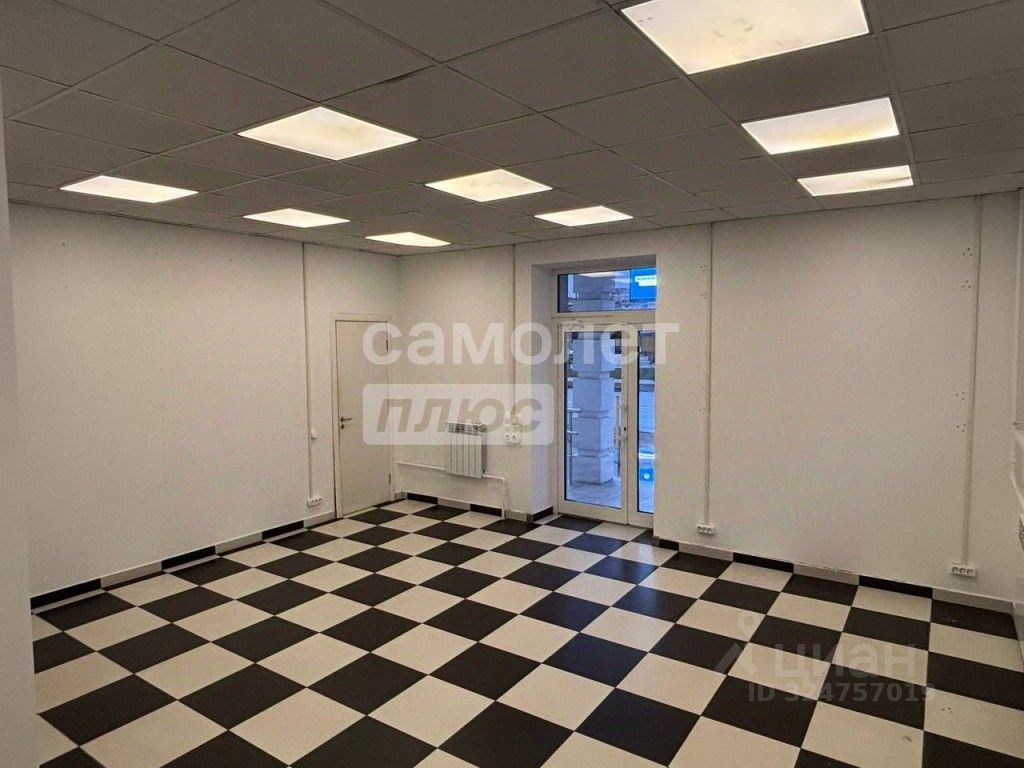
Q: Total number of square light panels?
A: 9